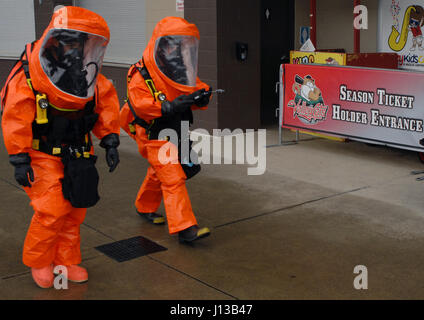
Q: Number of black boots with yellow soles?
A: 2